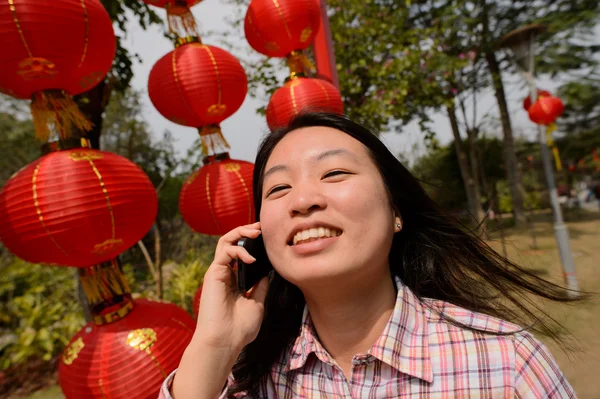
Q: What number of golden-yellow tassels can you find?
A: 6